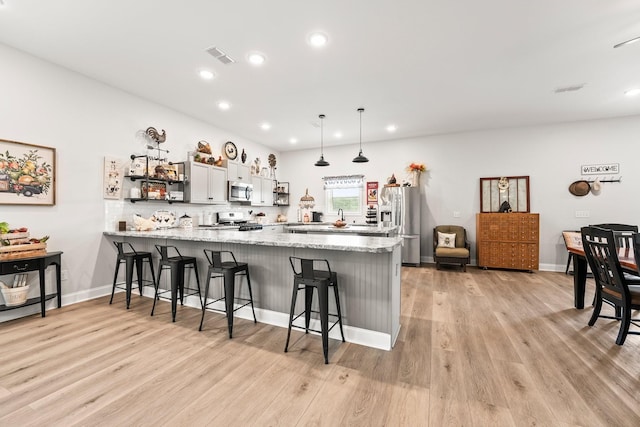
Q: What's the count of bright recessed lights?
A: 9